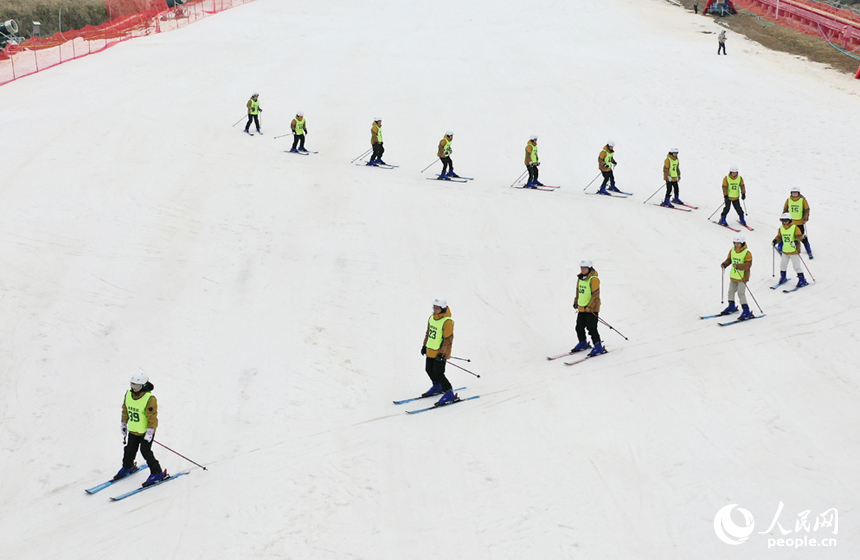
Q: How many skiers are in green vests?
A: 14